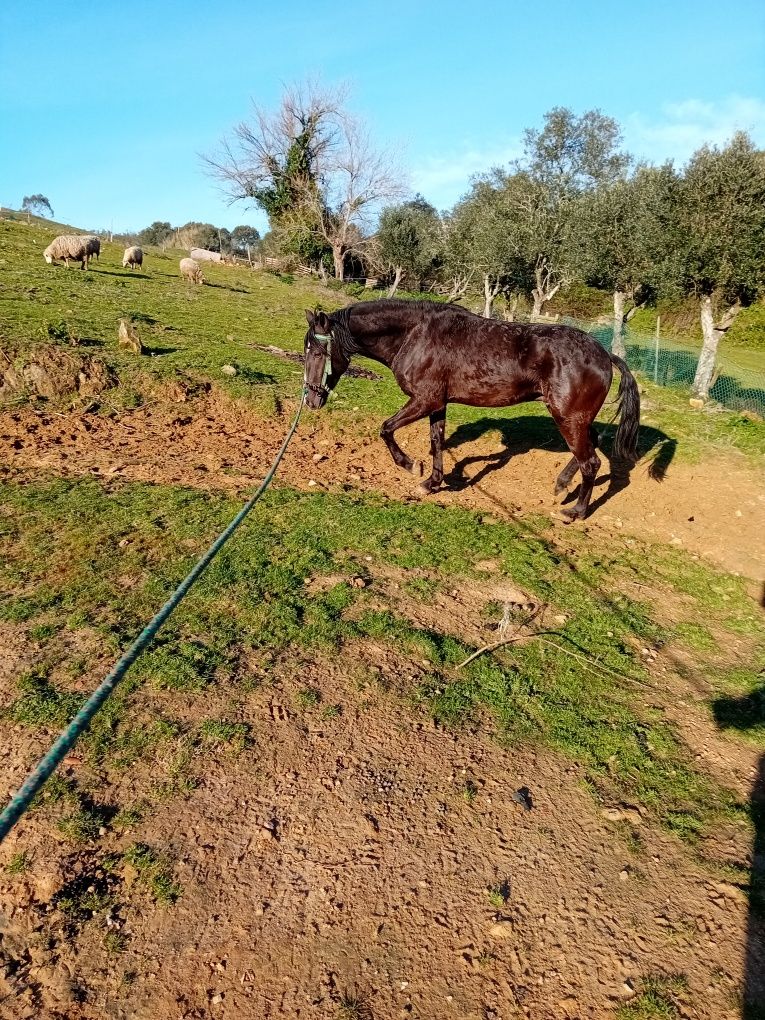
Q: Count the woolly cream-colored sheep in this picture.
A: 4